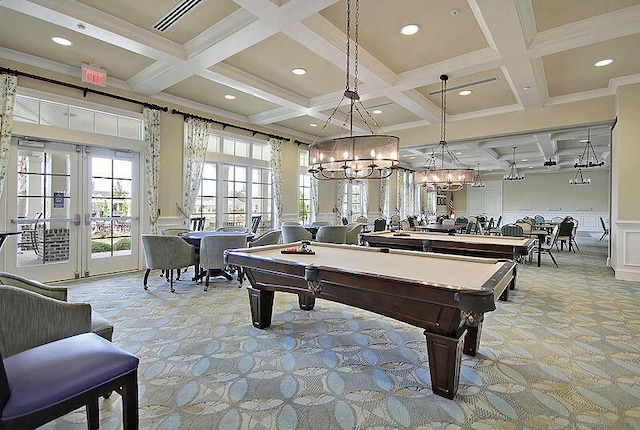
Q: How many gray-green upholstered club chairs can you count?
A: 11